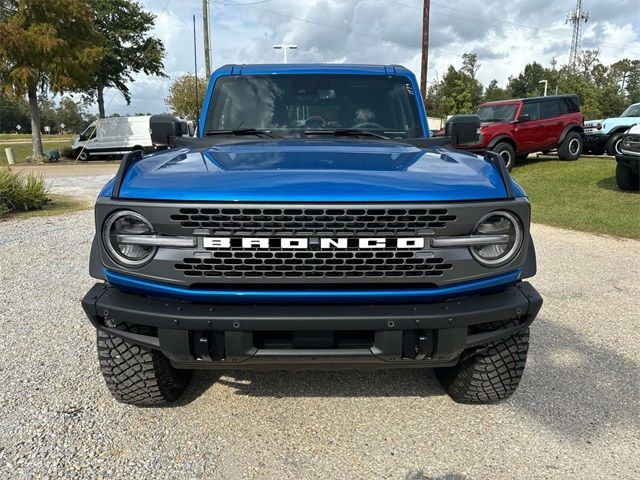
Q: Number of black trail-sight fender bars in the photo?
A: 2